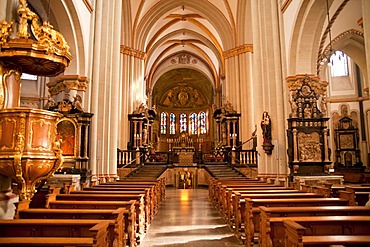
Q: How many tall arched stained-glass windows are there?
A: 5